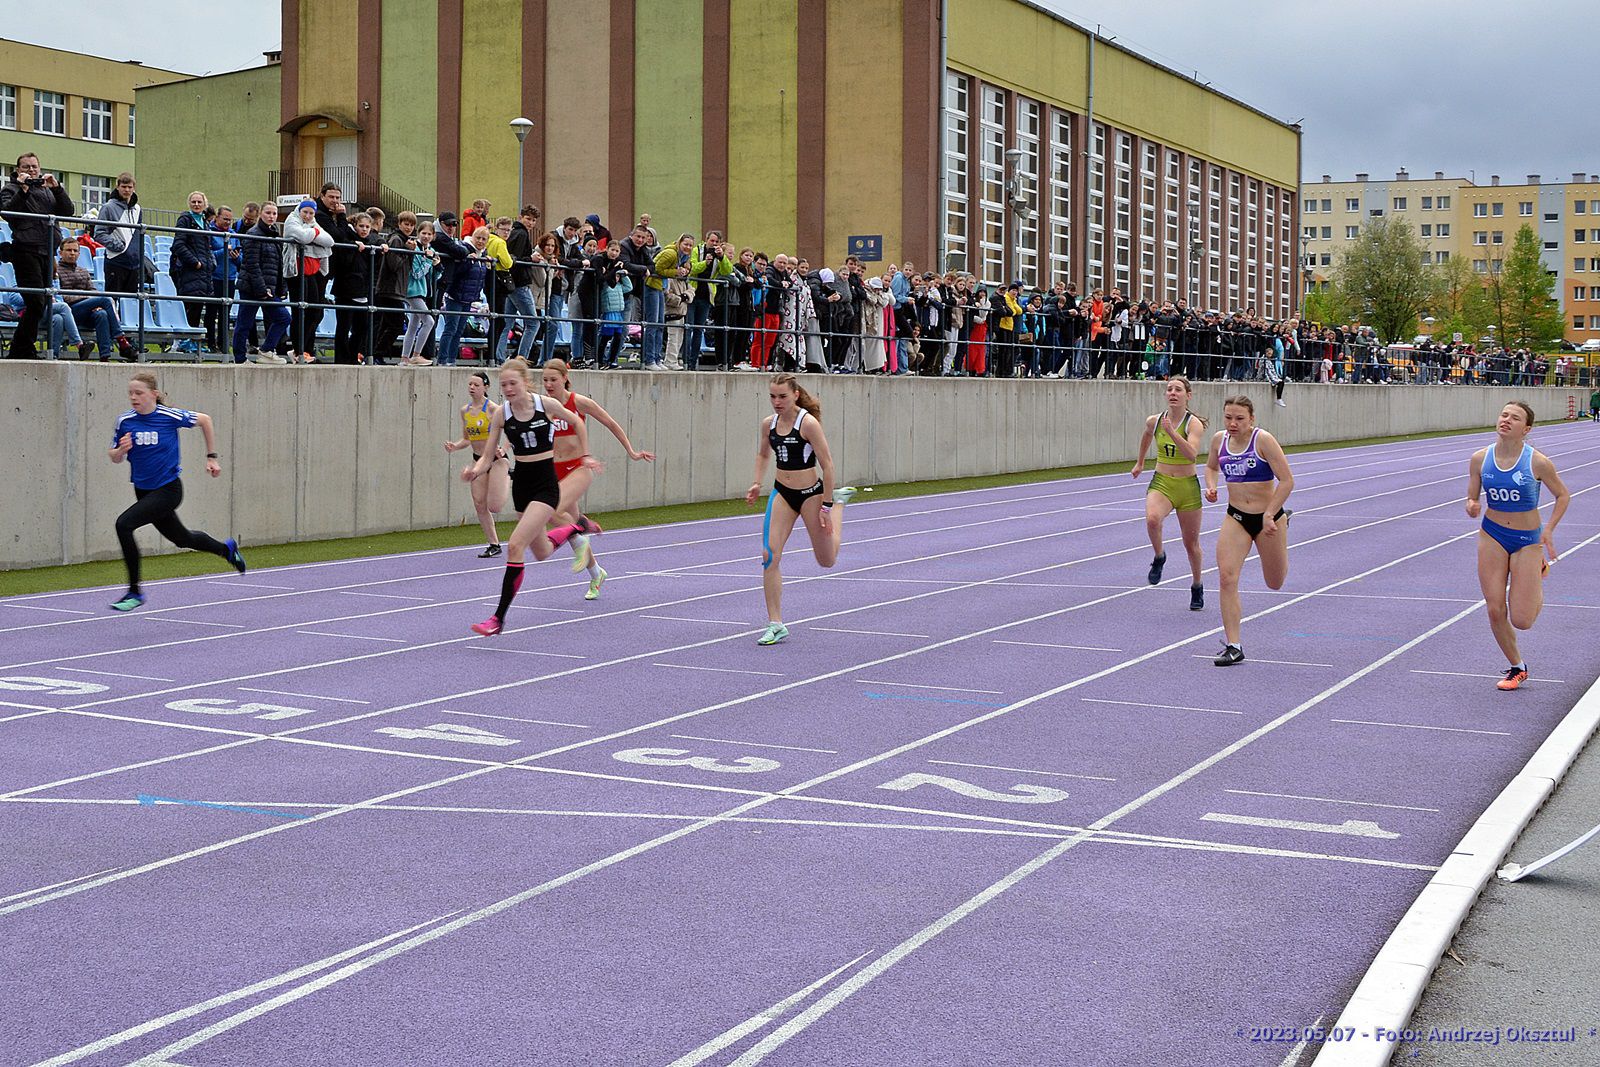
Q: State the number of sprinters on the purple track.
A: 8